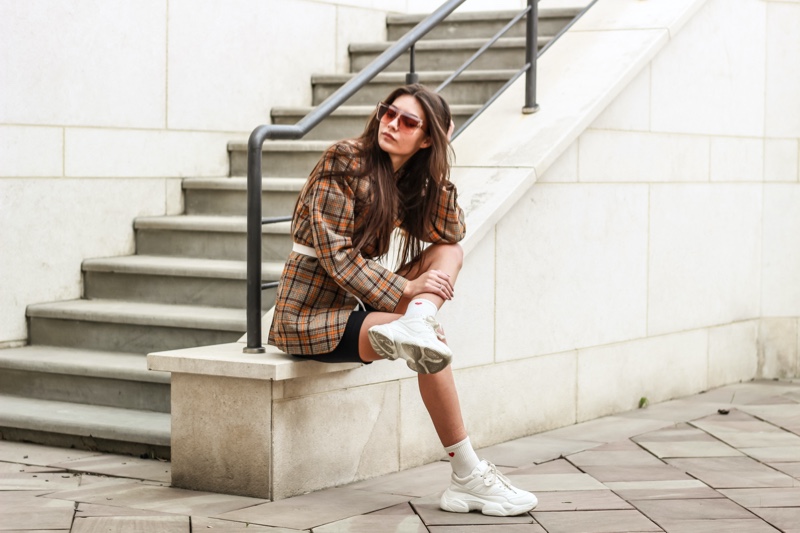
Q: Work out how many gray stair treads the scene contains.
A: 11